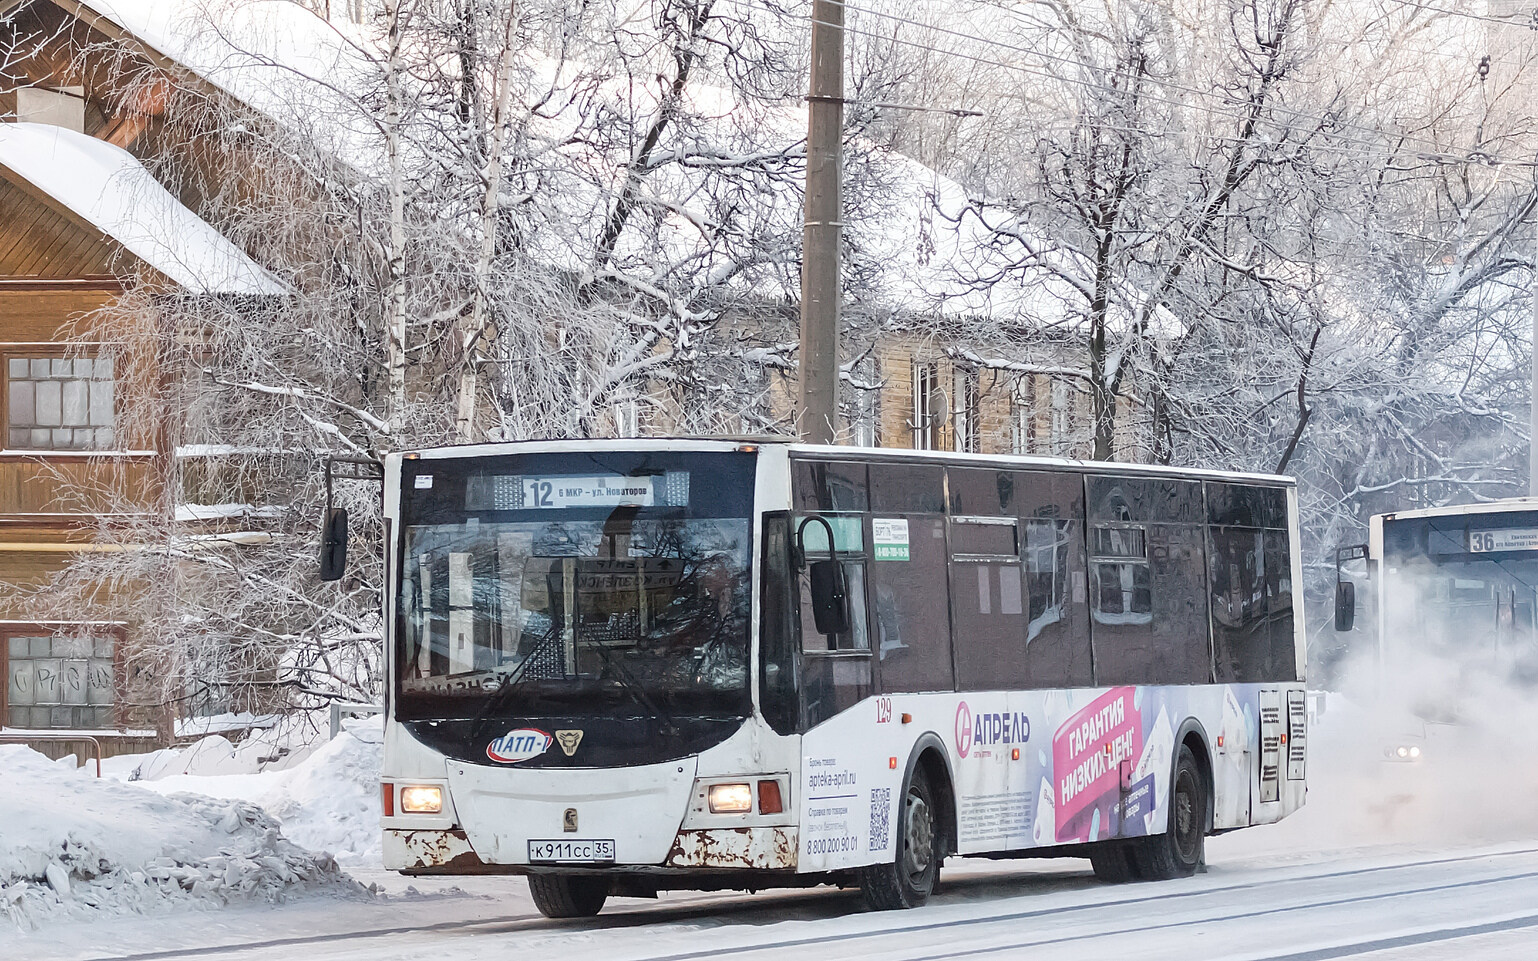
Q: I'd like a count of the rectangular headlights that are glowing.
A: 2